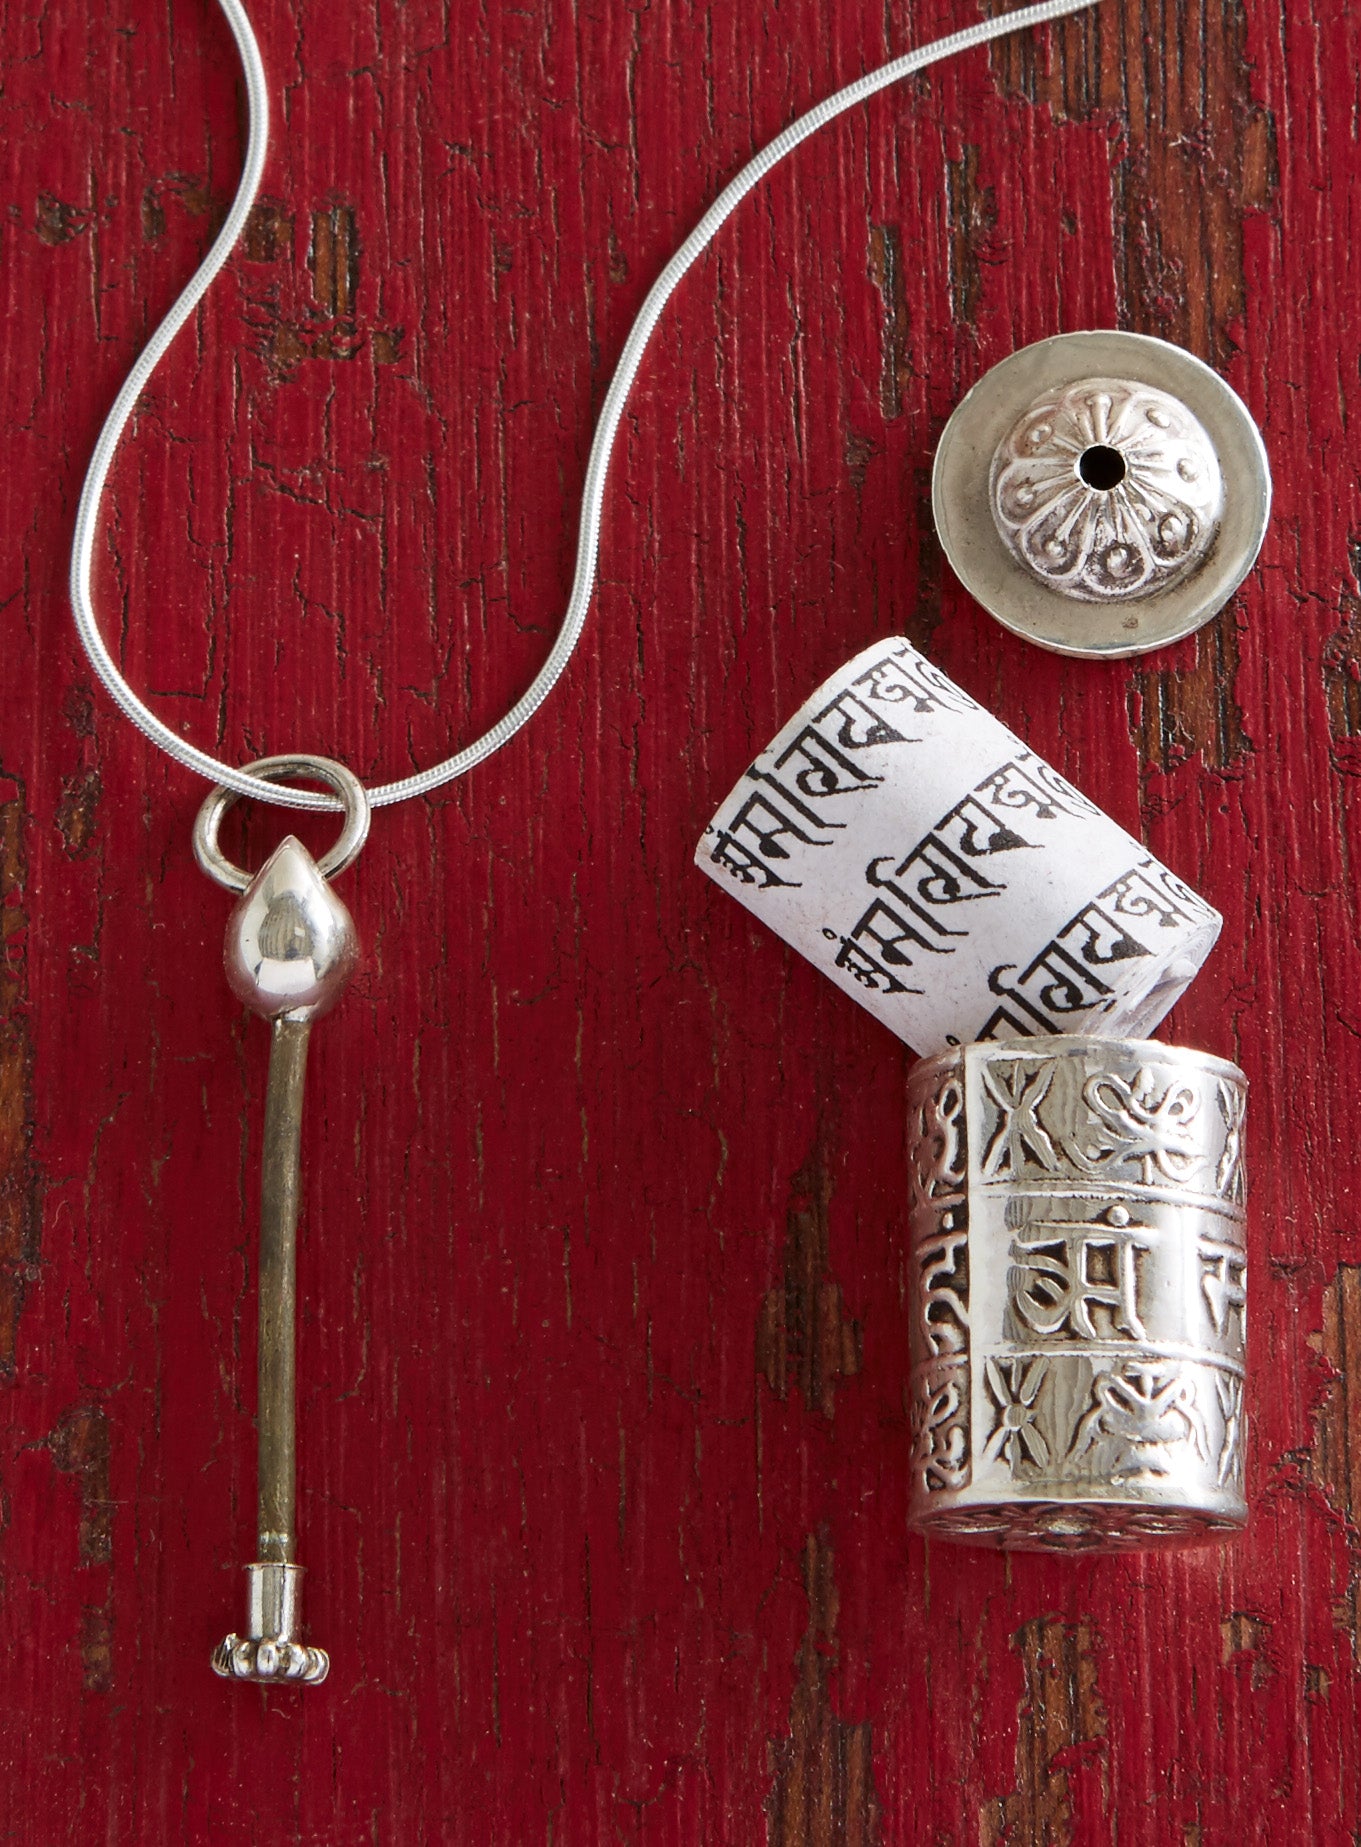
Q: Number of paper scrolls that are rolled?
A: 1